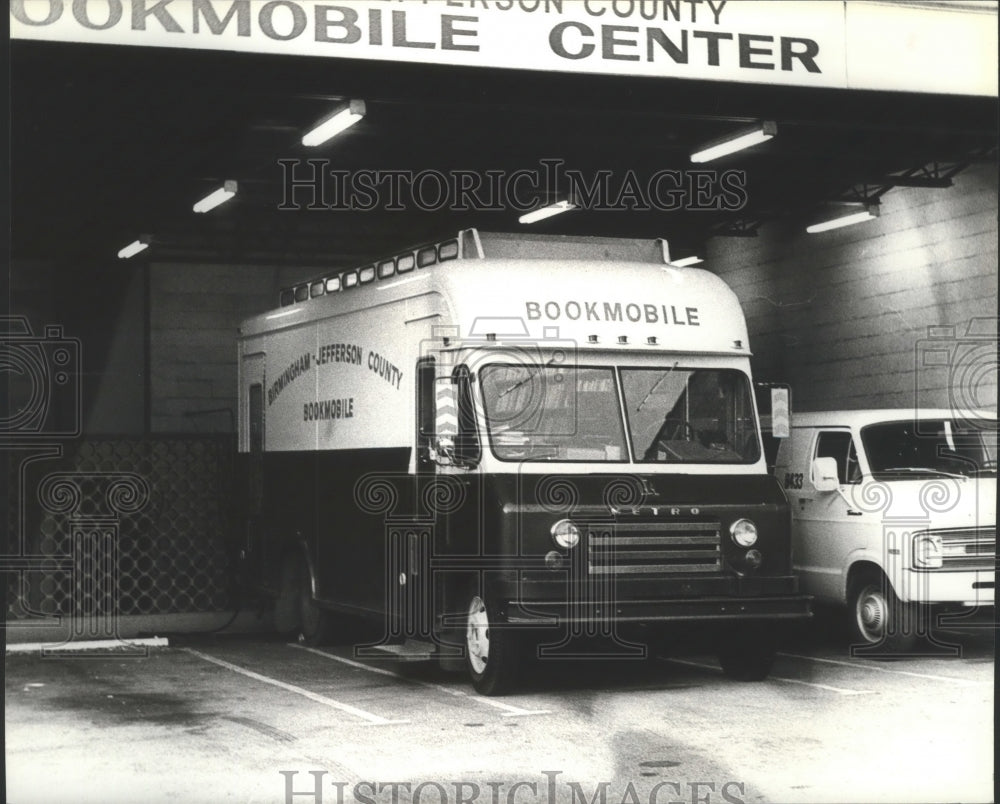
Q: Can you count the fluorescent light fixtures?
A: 7